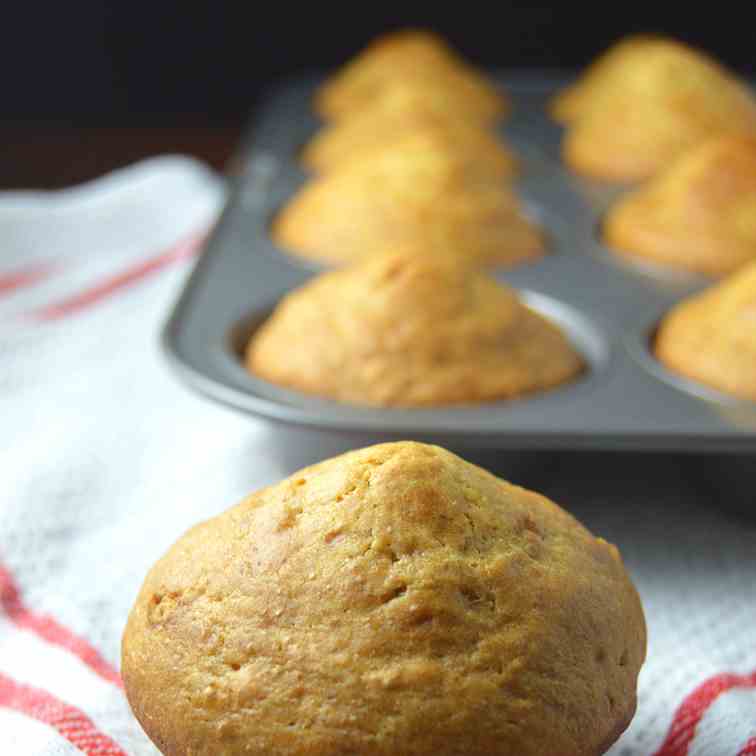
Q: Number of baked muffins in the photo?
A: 9